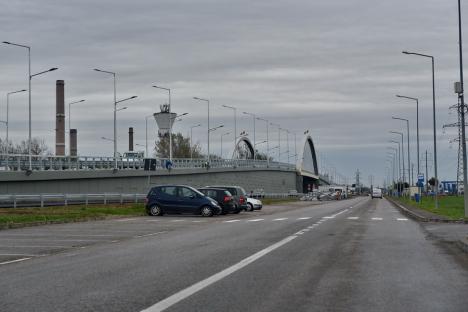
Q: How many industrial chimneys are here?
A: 3